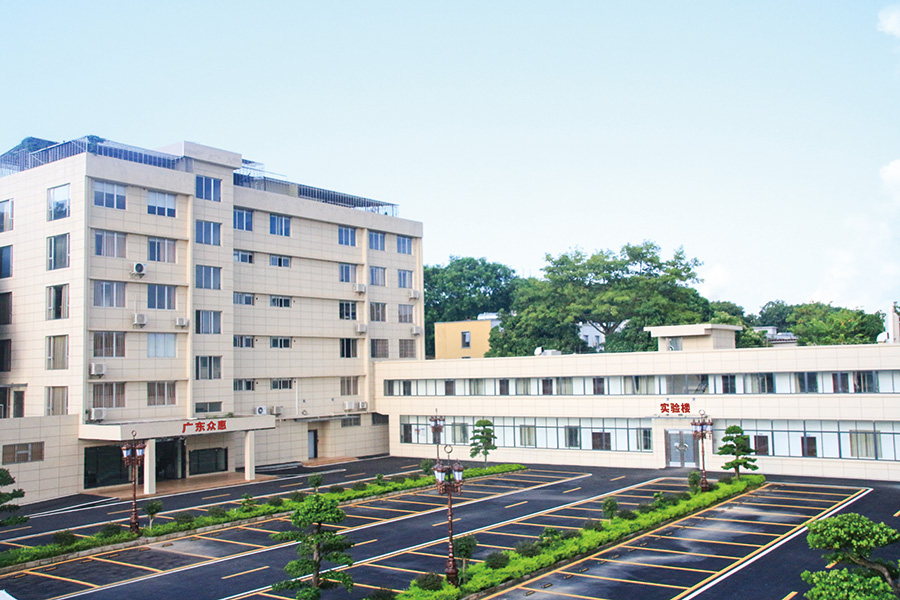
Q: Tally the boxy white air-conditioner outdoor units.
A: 13